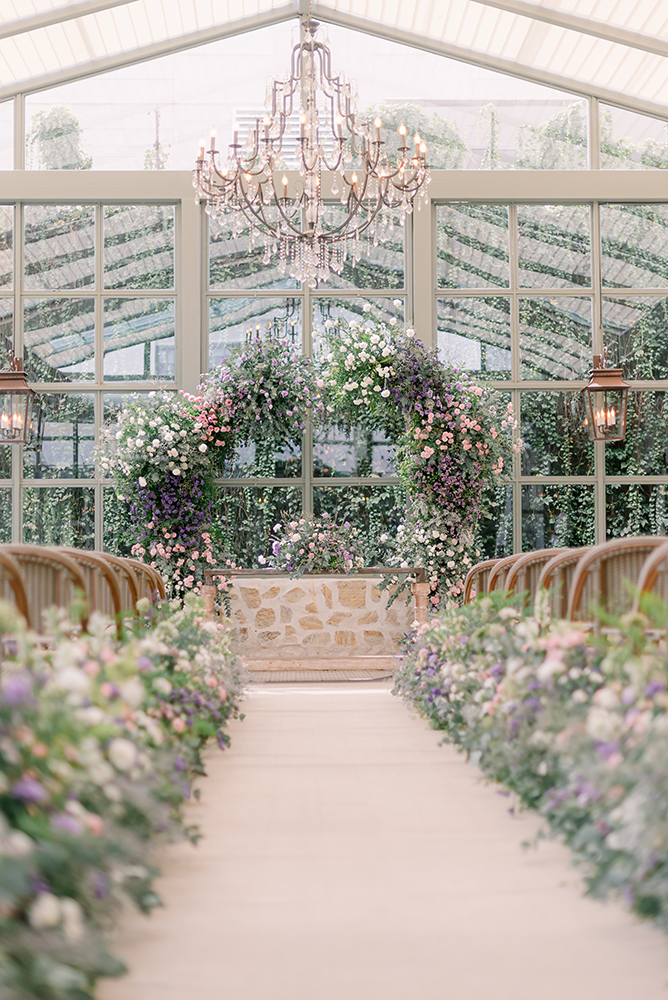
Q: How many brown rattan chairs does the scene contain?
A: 12